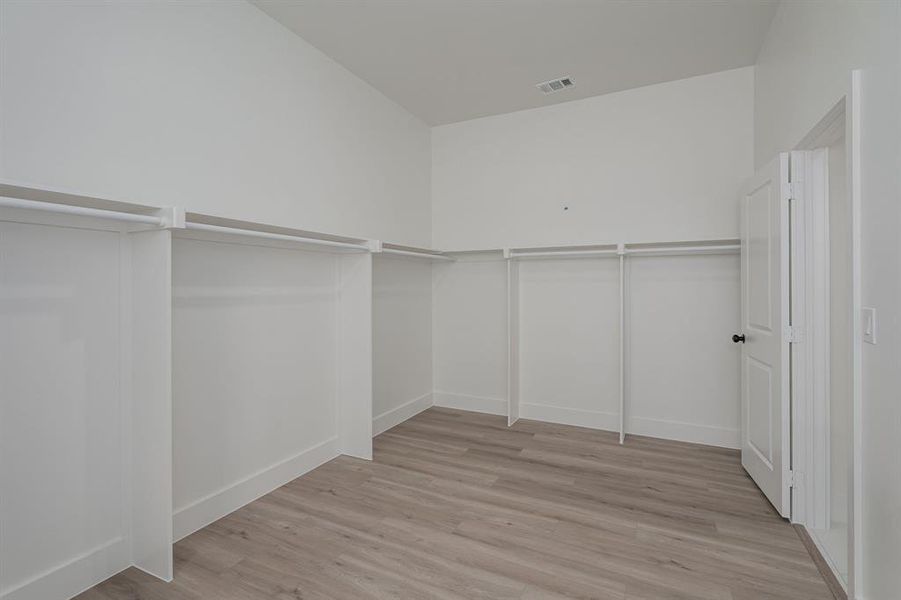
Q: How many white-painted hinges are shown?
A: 3